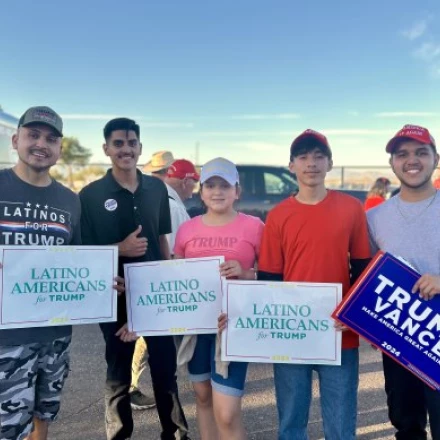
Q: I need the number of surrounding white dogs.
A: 0